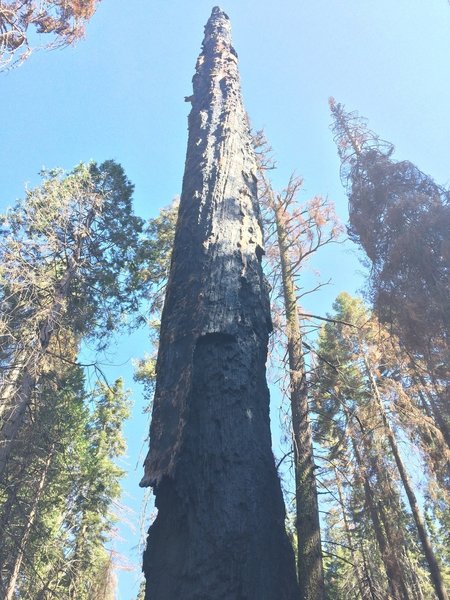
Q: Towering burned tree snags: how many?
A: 1